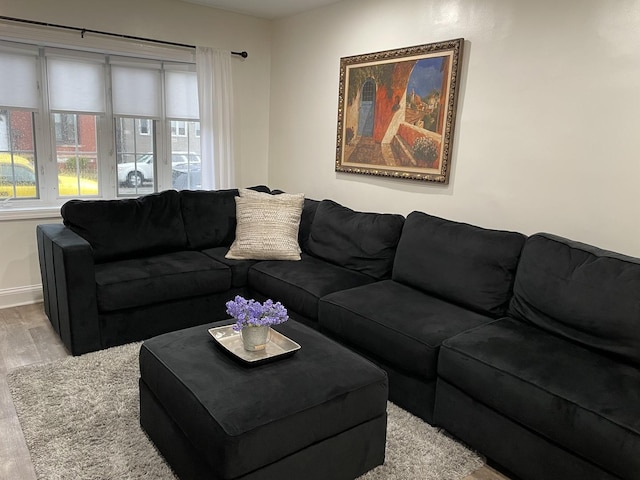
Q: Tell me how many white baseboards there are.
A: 1